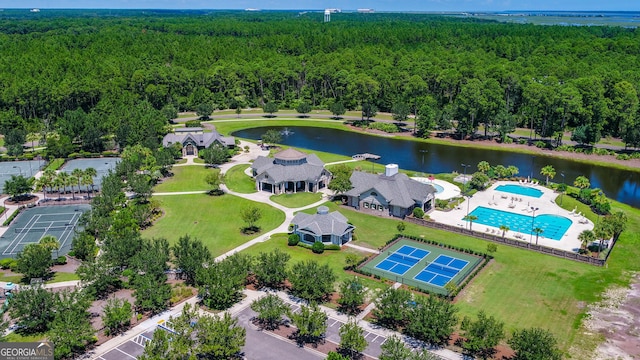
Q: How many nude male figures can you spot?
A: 0